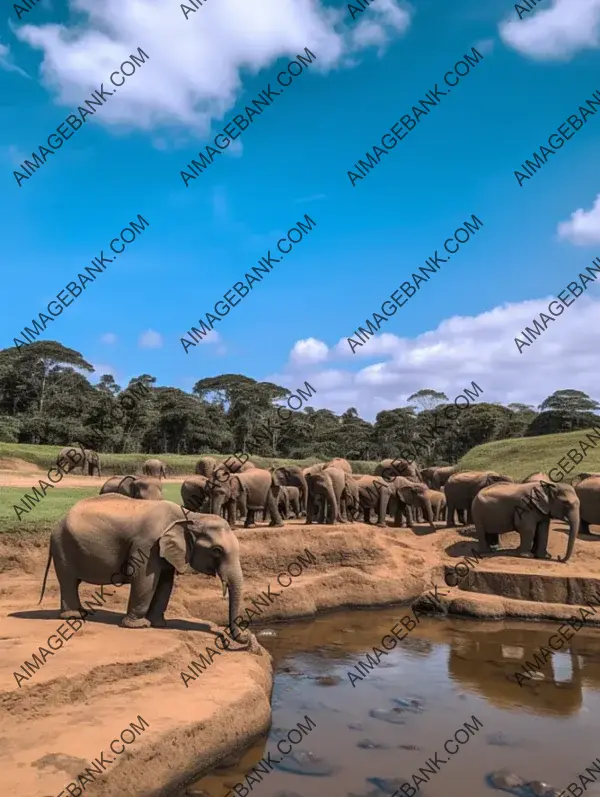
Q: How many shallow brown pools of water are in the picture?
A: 1